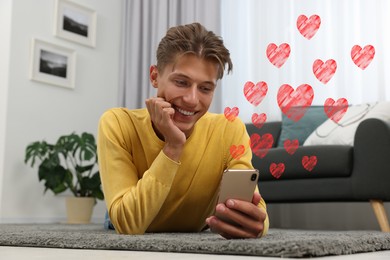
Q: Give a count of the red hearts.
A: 14